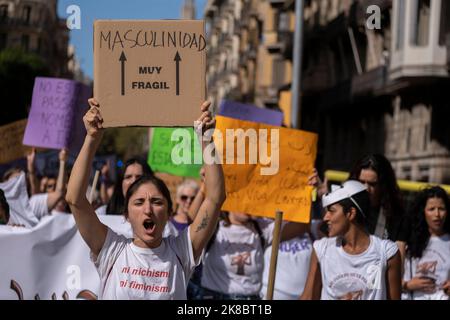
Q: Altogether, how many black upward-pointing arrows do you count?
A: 2